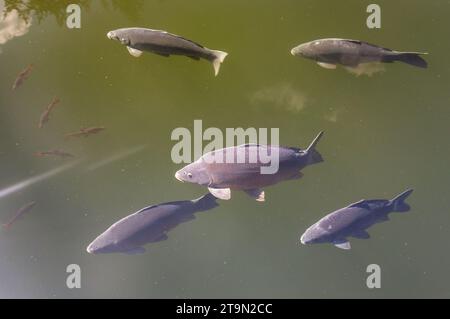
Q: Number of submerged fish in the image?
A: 10